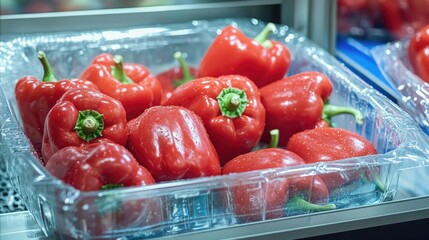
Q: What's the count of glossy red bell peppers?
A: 11